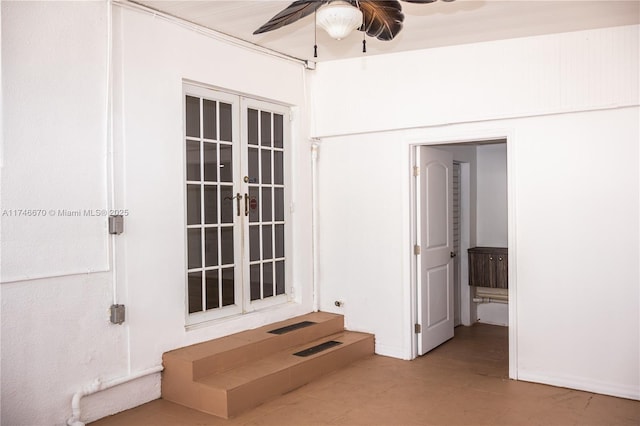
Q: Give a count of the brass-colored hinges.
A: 3